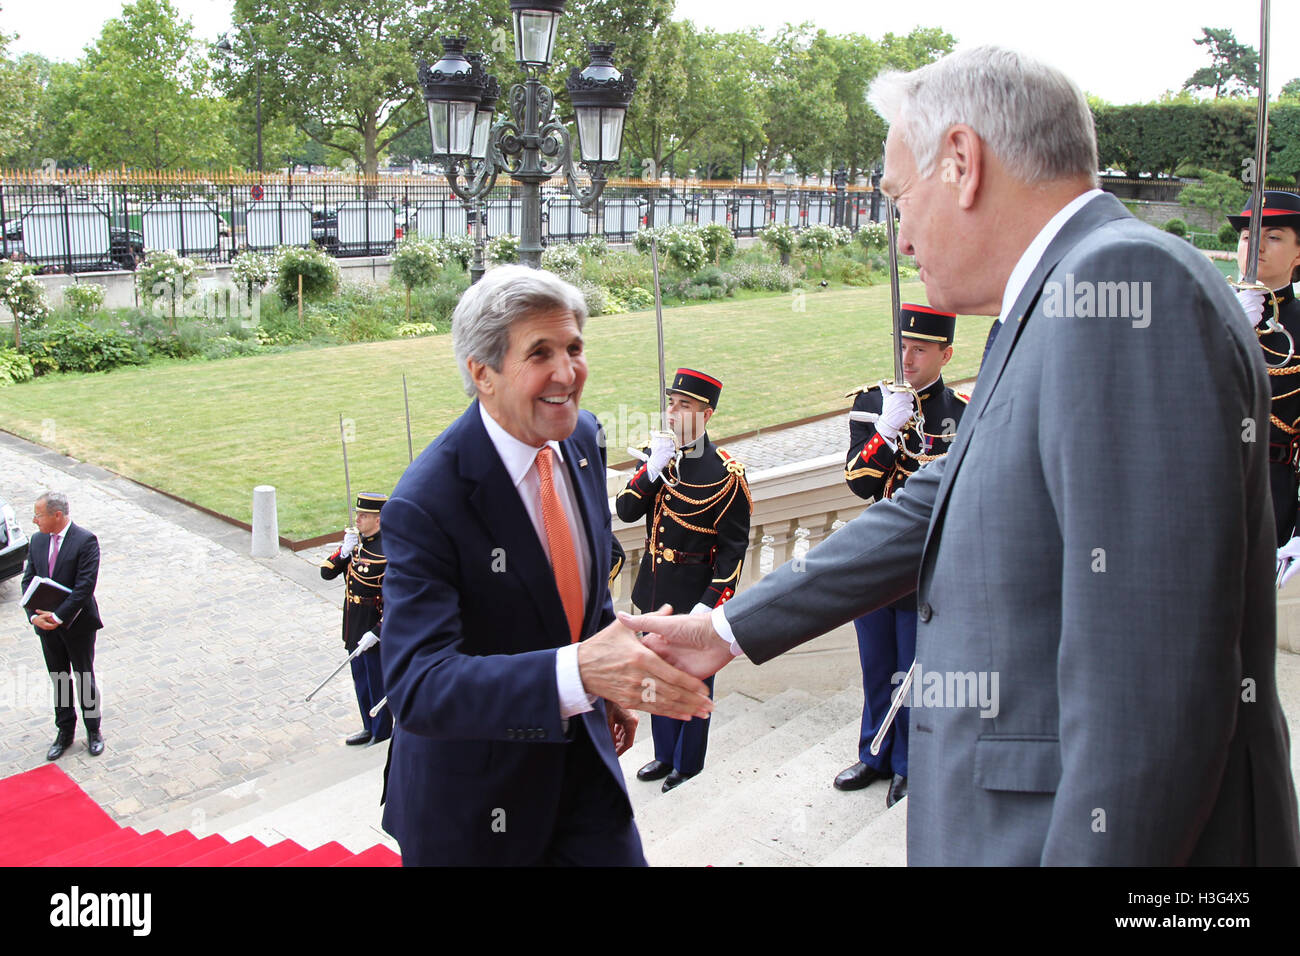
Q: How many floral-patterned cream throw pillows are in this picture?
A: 0